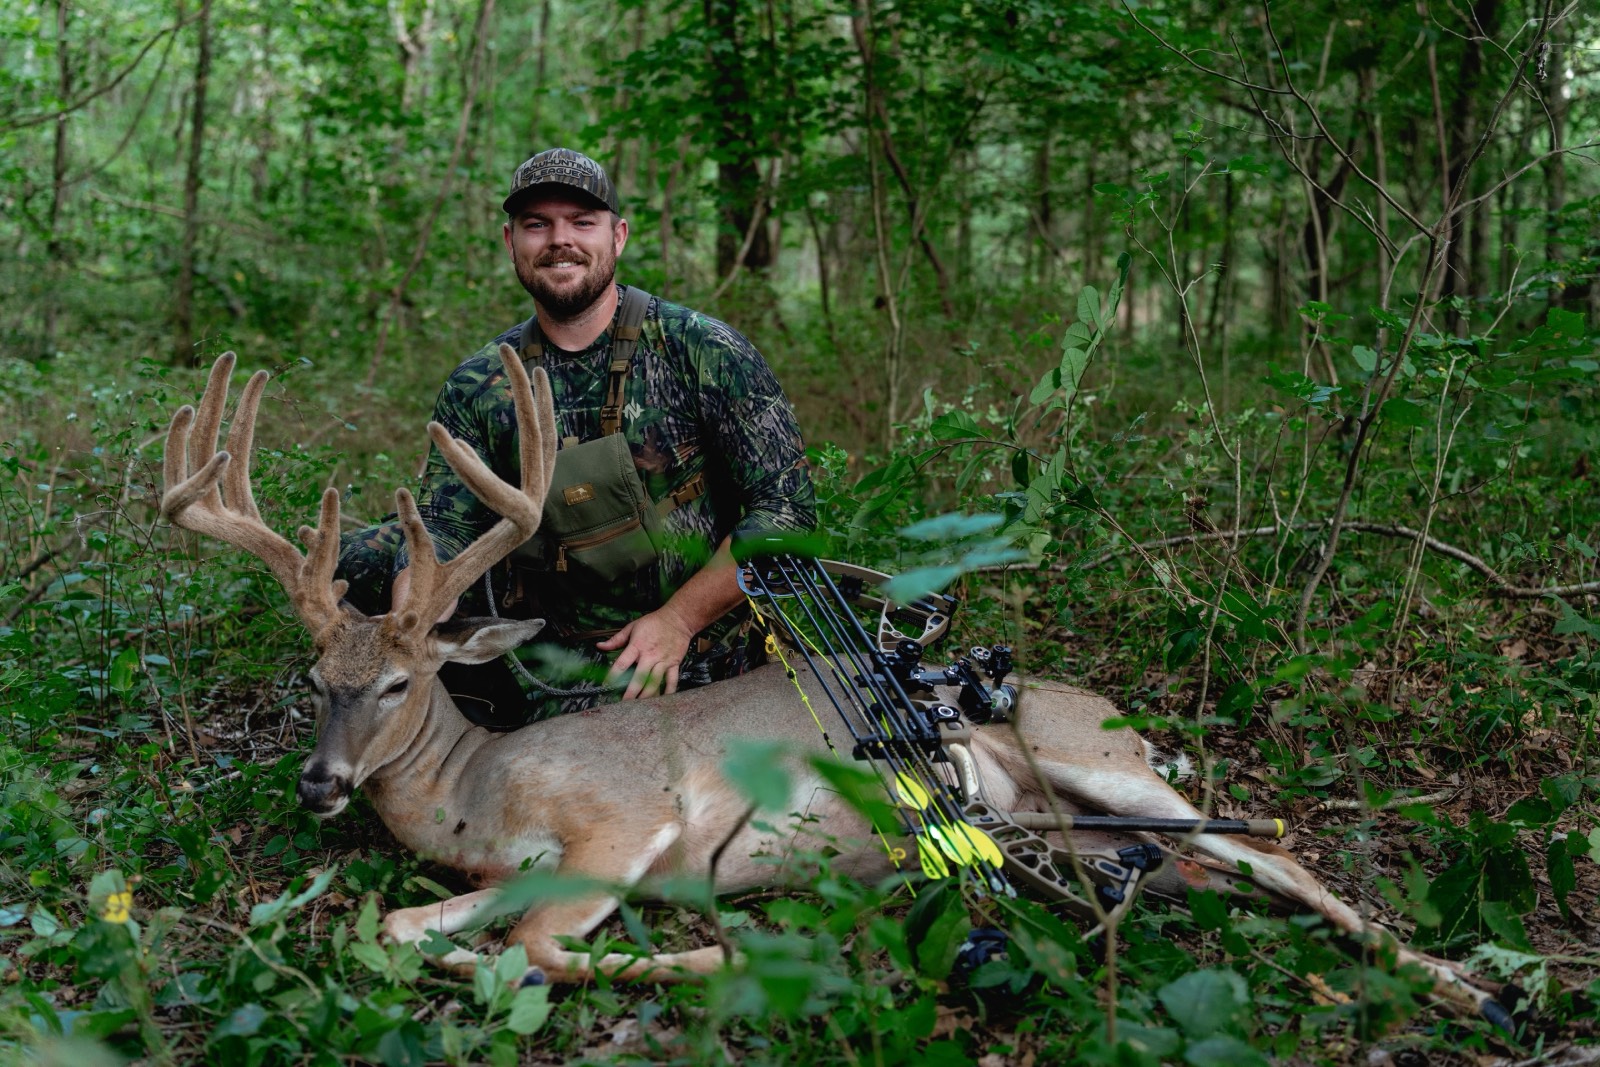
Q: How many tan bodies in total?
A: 1